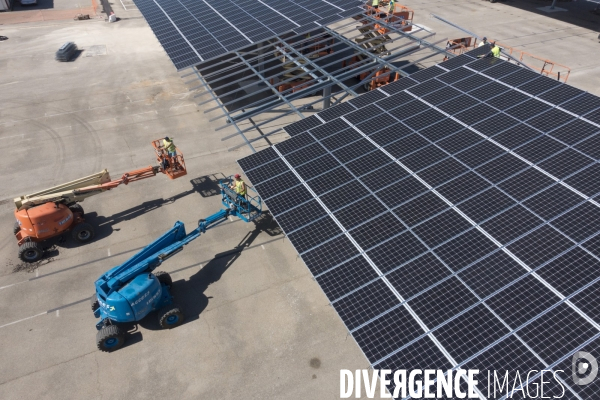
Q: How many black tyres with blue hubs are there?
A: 2